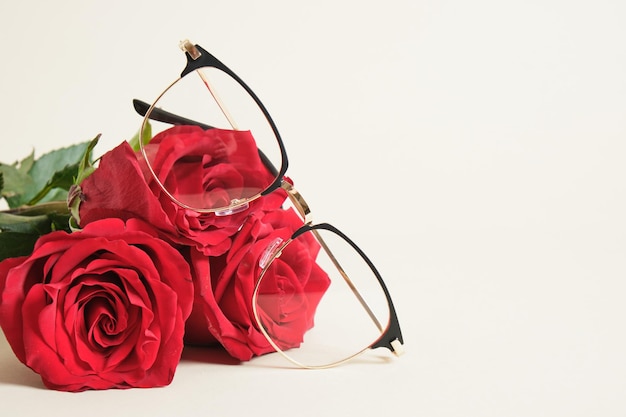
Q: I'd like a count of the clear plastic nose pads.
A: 2